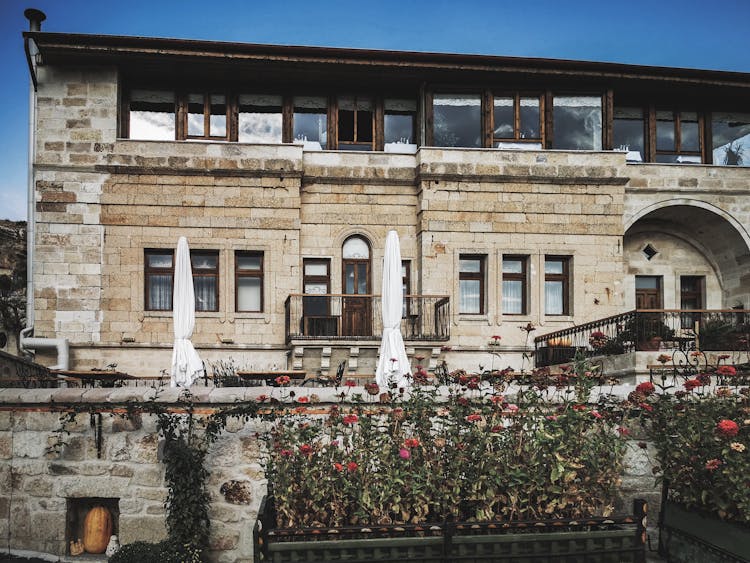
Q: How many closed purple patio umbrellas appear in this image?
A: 0